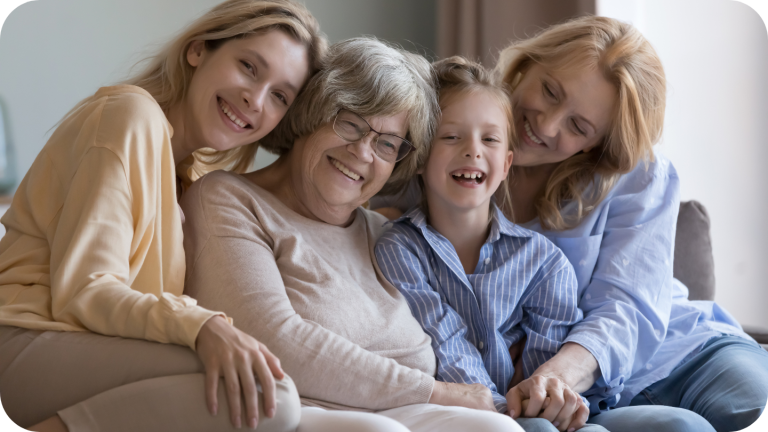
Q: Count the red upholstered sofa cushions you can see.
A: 0